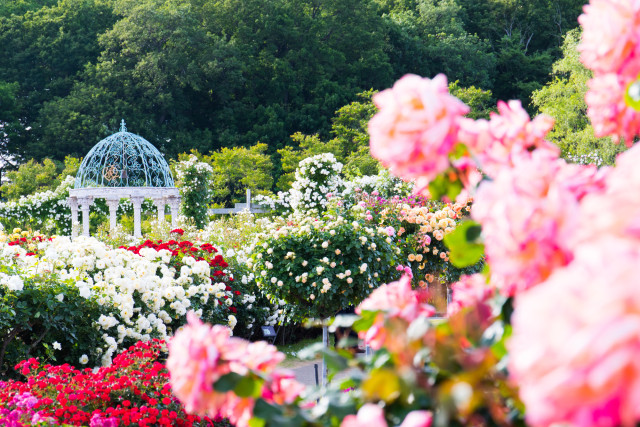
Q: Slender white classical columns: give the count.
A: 6